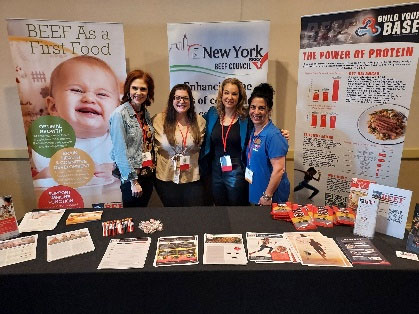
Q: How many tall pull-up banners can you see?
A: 3